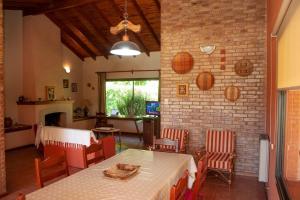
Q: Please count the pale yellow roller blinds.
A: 1